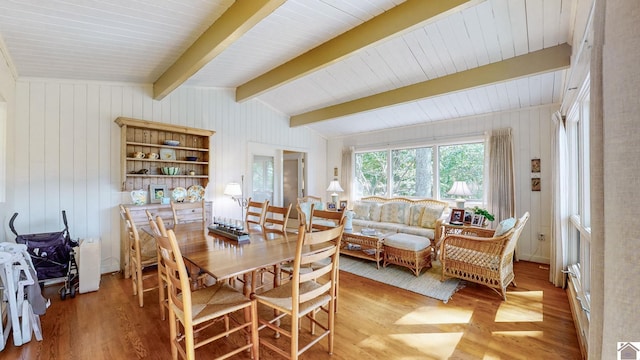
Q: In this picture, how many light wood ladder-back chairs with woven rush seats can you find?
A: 8